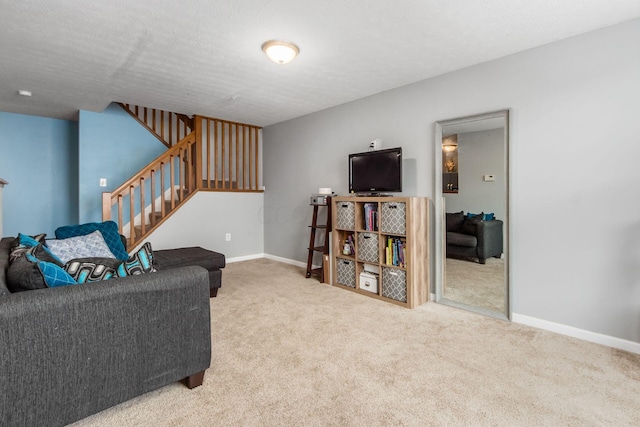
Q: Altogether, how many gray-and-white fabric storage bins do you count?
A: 5